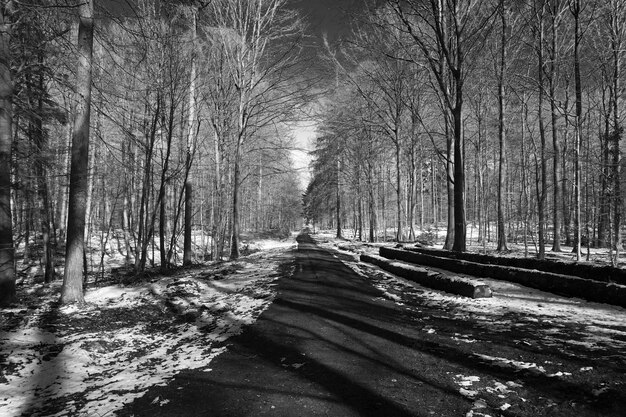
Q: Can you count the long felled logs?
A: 3